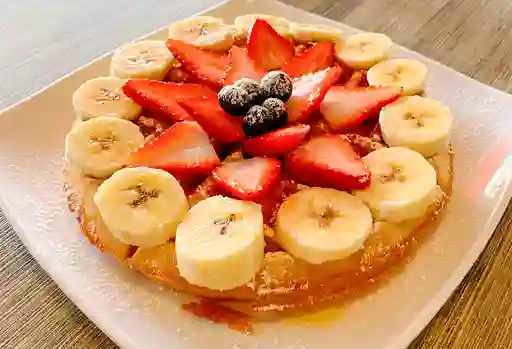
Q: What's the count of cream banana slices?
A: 13